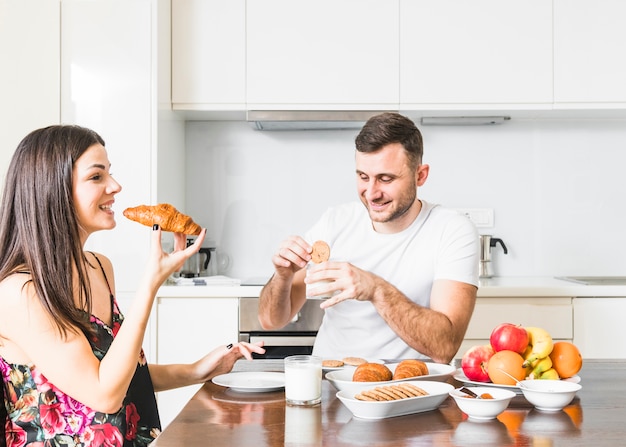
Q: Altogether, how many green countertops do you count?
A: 0